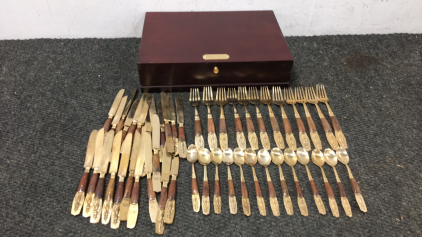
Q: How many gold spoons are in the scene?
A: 13